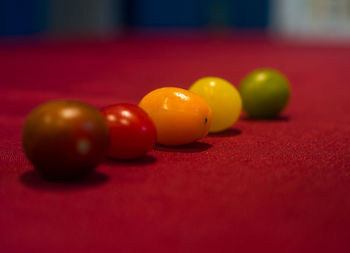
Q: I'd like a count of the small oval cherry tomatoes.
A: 5